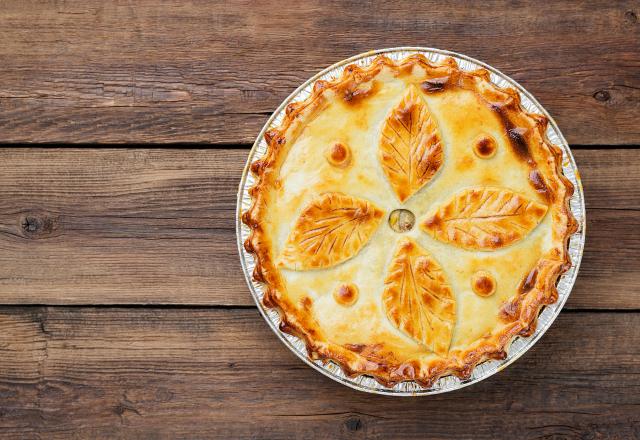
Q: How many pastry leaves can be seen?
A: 4